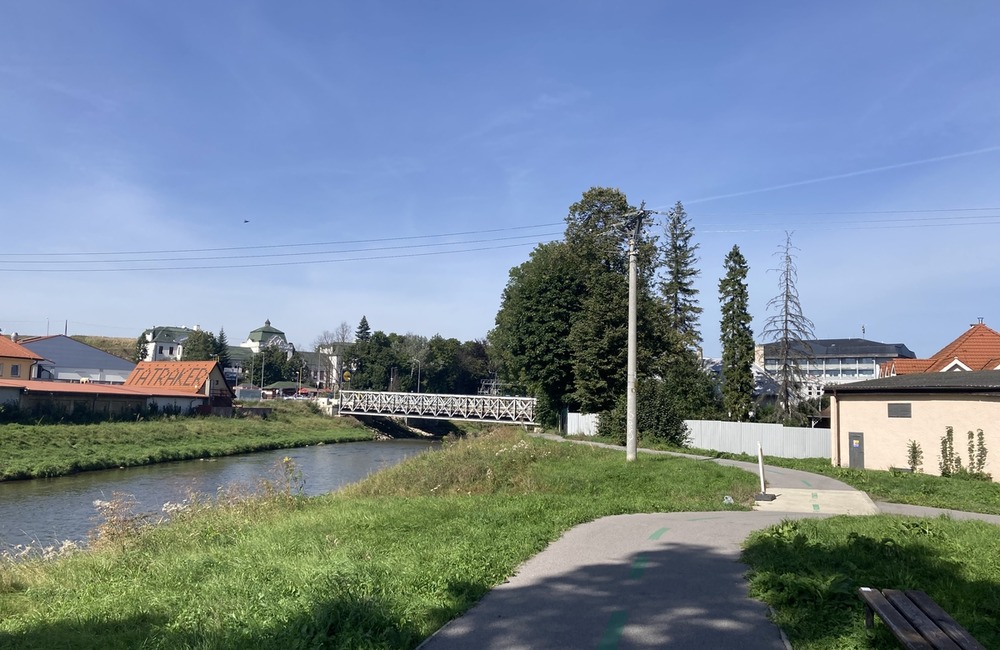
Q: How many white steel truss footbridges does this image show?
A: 1